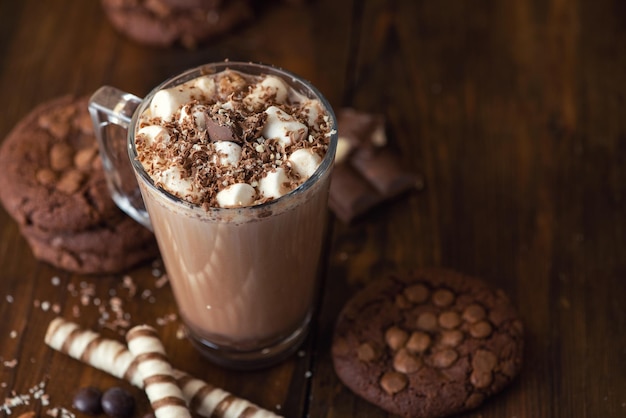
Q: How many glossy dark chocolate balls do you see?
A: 2